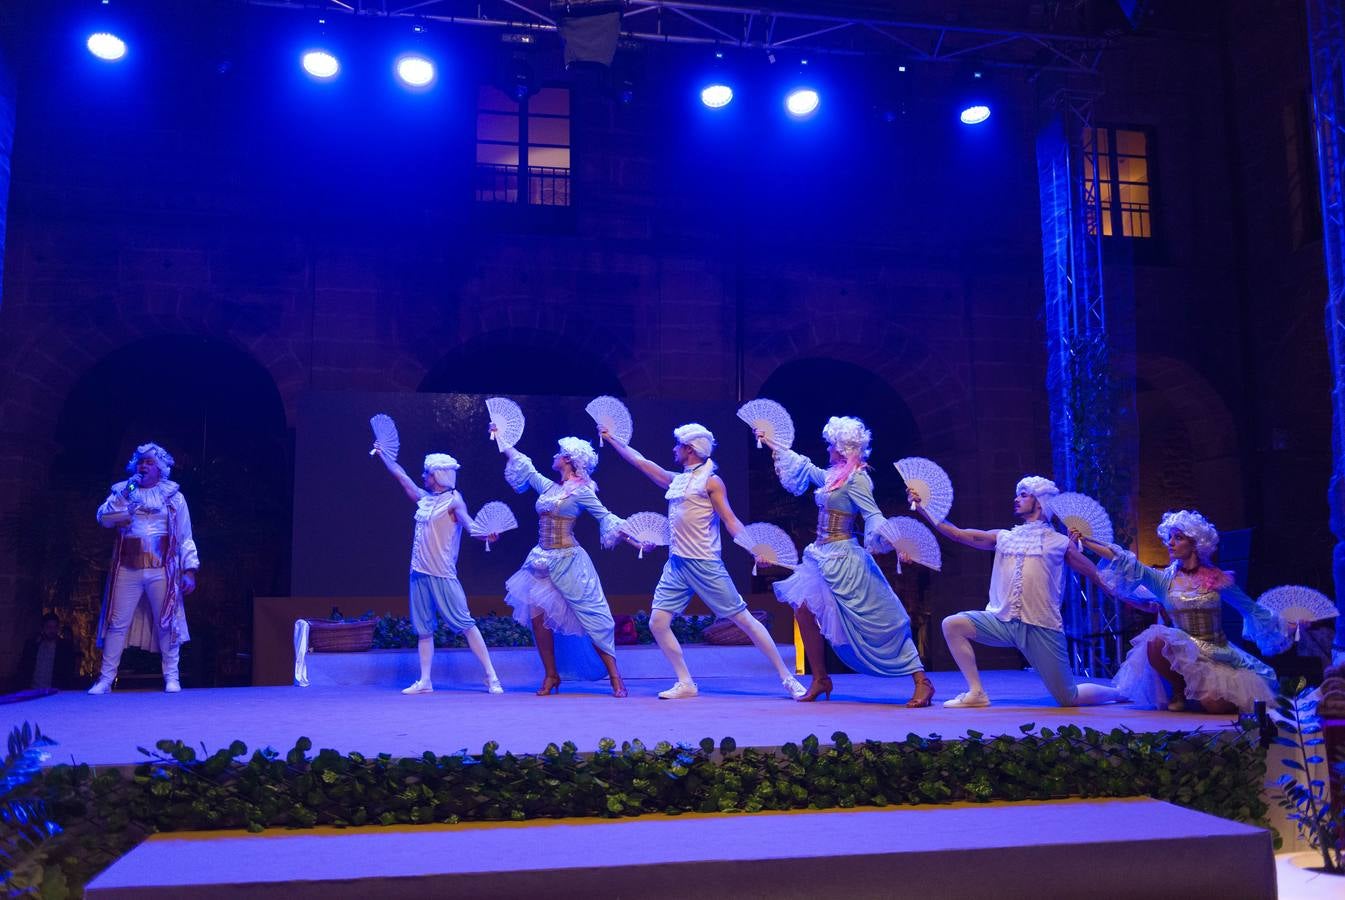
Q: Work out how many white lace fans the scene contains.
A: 11